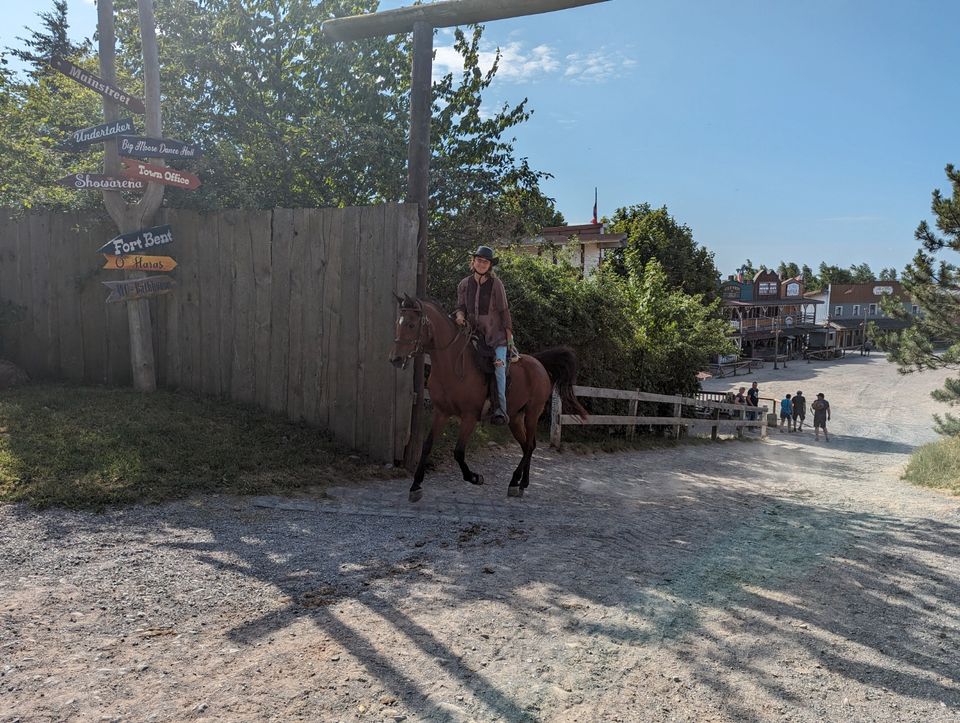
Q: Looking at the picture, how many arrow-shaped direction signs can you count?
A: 8